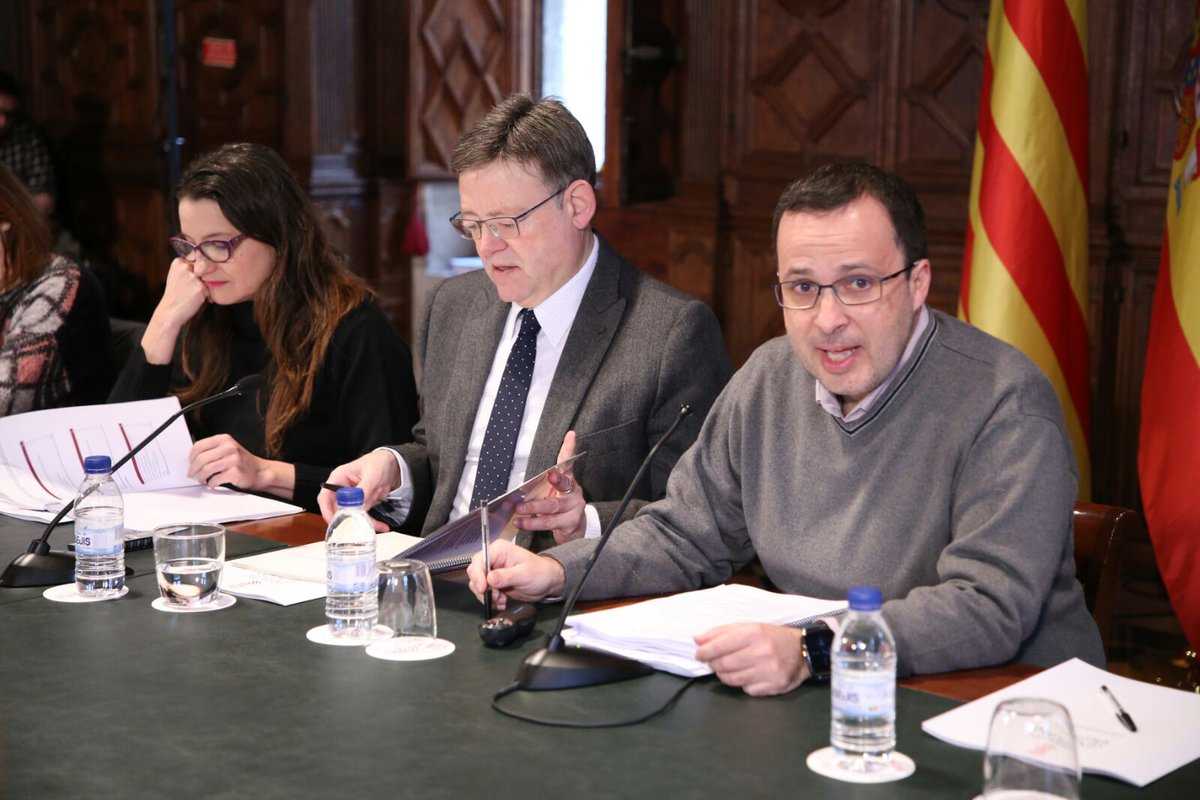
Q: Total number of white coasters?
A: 6